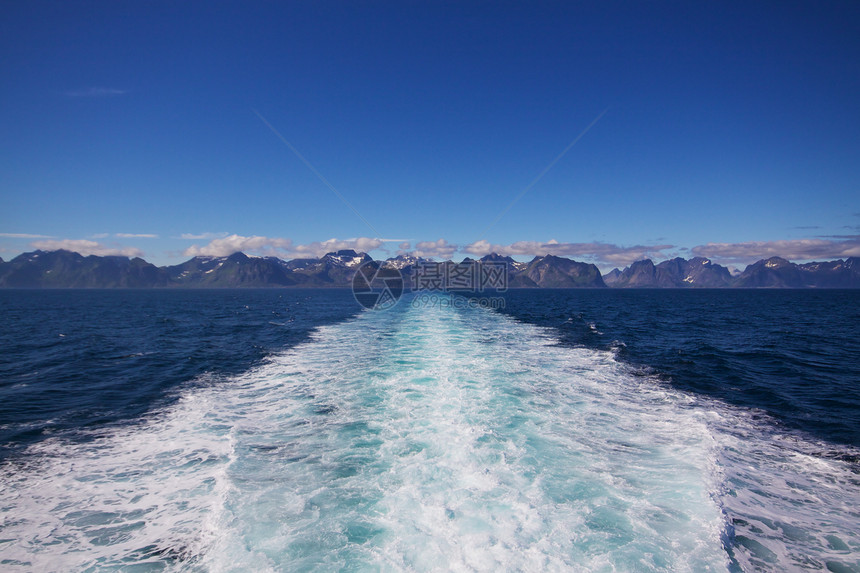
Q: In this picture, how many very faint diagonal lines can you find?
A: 2